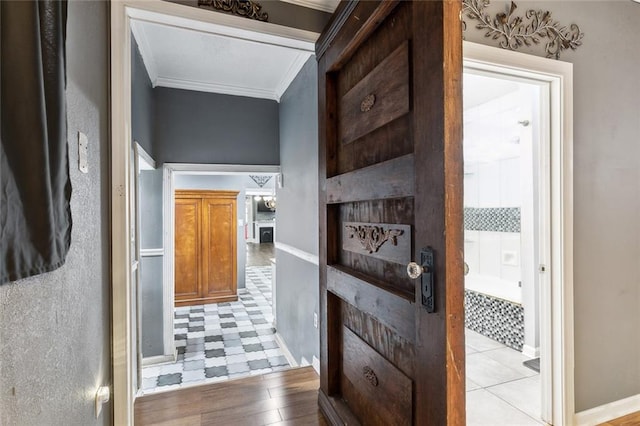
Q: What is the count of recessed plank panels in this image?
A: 3